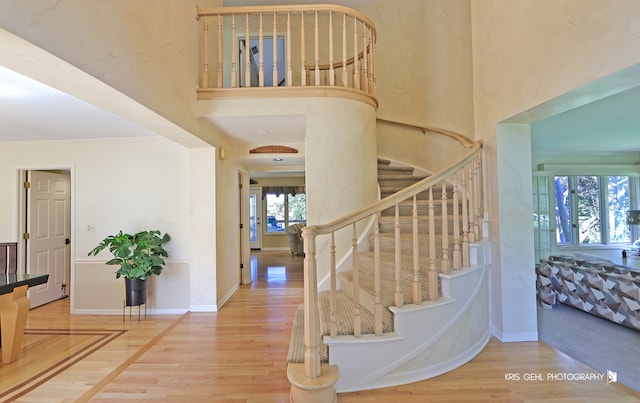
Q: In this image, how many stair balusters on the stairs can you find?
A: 12